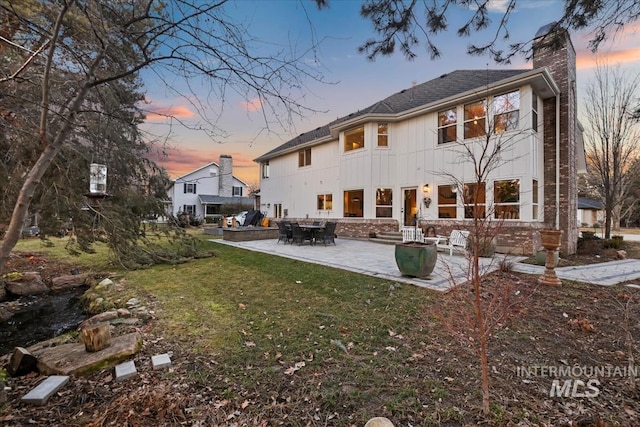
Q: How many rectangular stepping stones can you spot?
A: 3